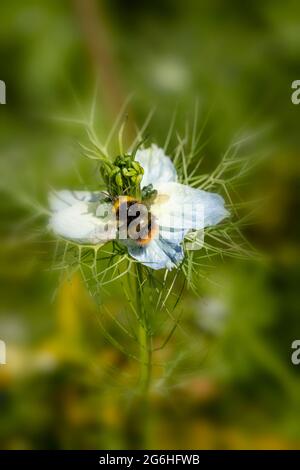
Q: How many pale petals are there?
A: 4